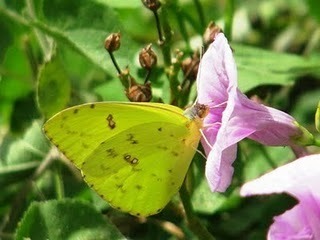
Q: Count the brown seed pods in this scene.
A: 6